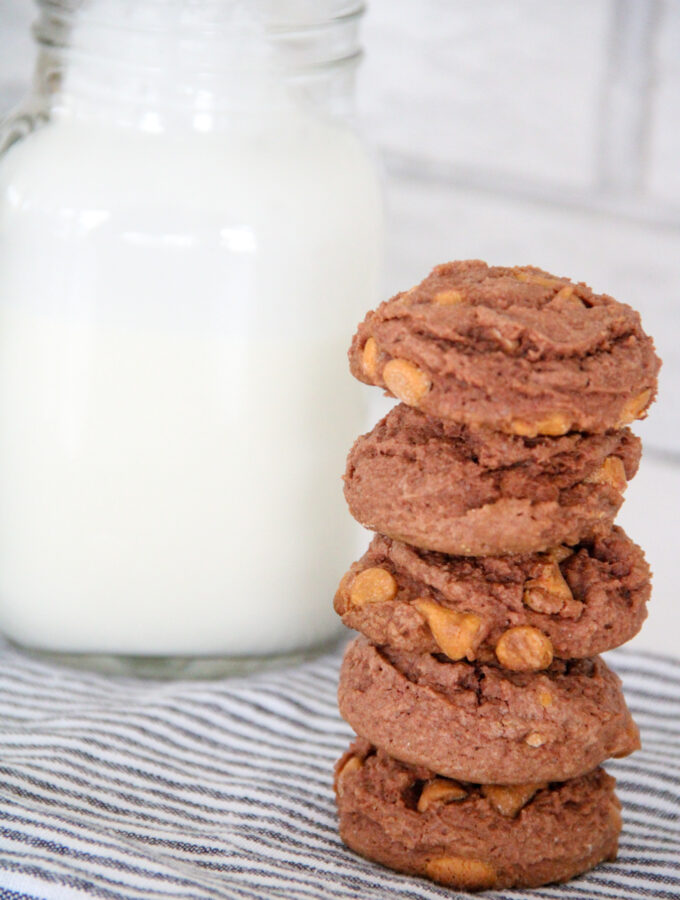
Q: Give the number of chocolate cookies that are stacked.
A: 5